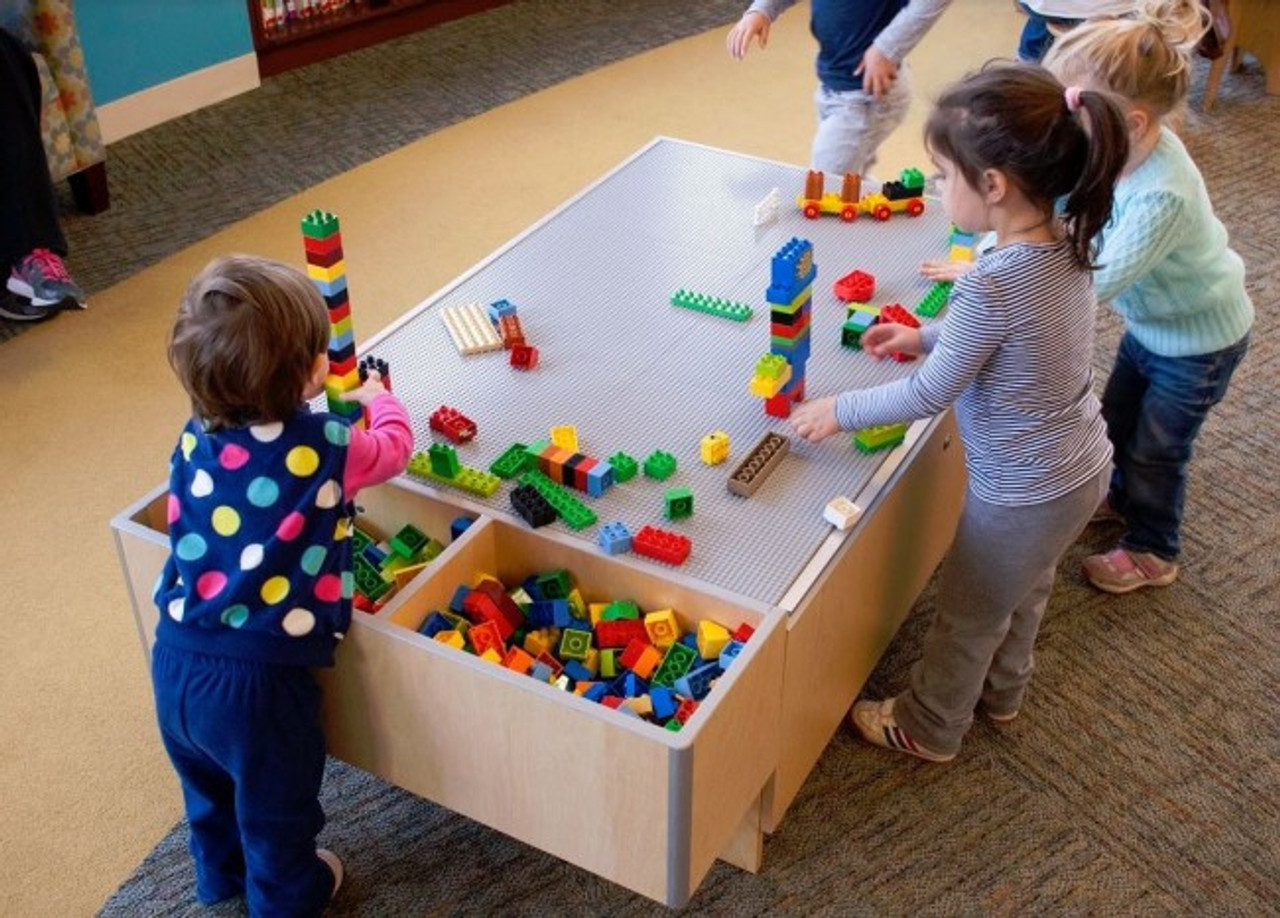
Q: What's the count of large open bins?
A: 2